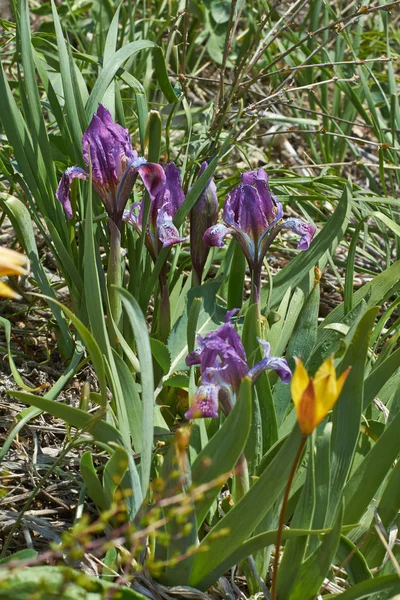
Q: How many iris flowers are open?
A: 4